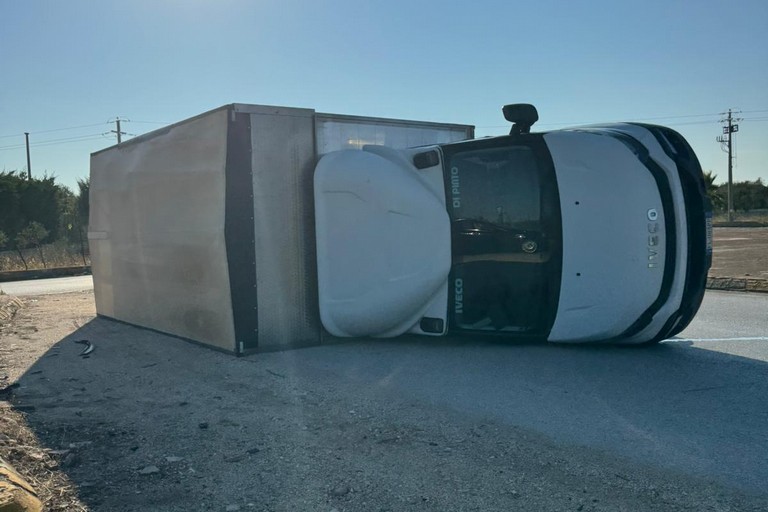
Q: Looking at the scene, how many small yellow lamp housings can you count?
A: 0